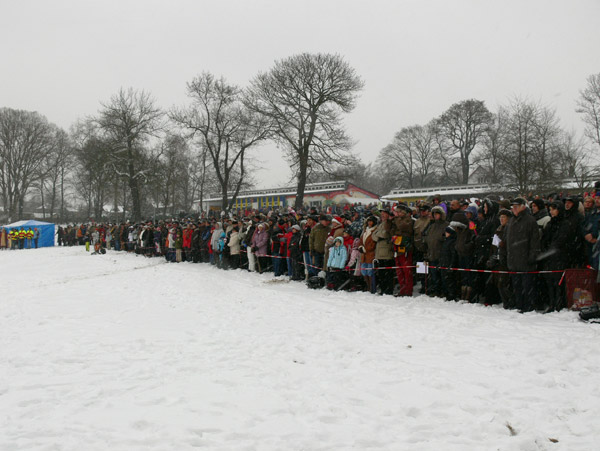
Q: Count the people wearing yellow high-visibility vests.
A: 4